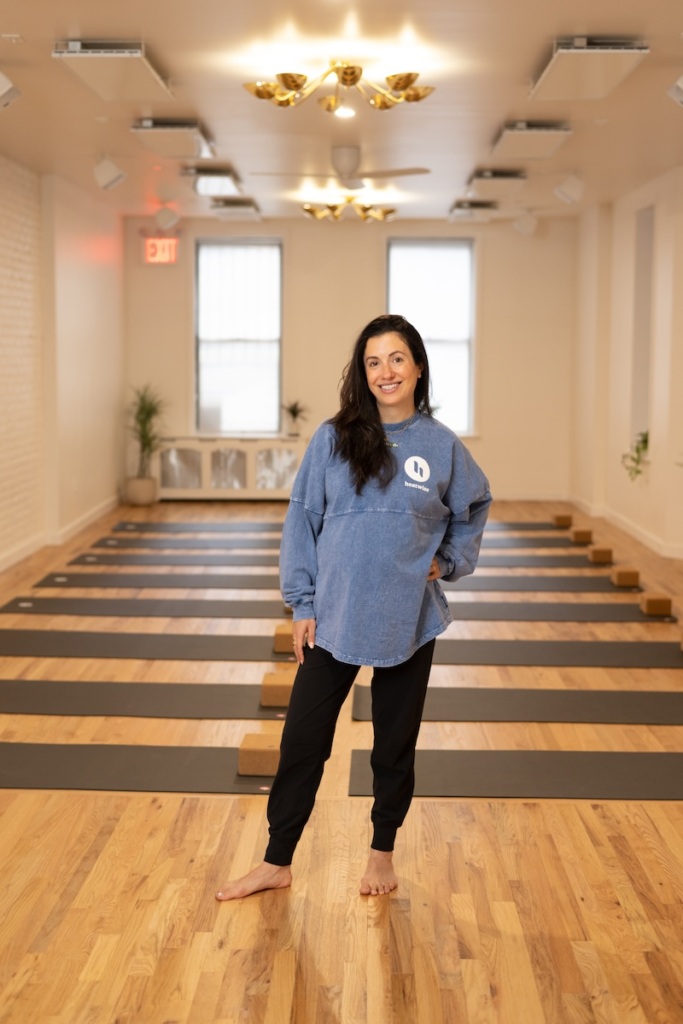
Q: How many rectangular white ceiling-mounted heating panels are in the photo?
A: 8